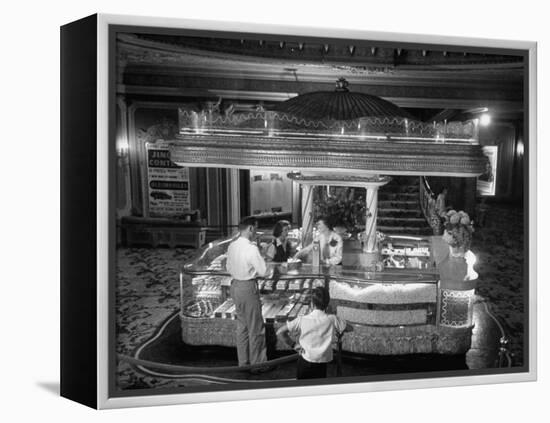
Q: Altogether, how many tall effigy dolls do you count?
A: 0